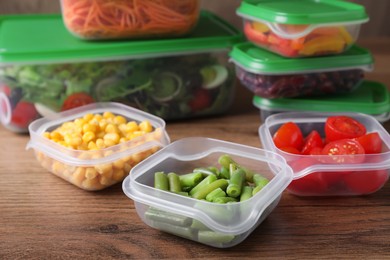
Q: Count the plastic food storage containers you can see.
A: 8